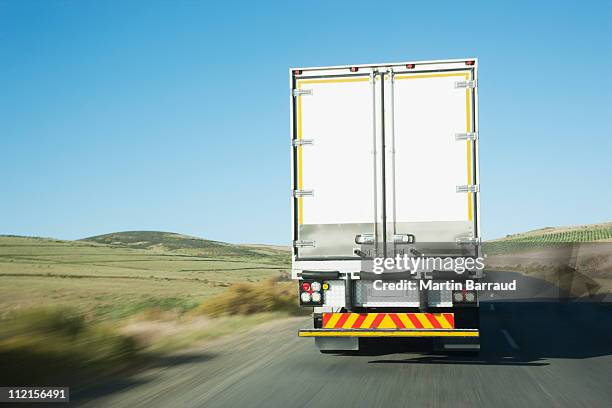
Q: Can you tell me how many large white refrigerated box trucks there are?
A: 1